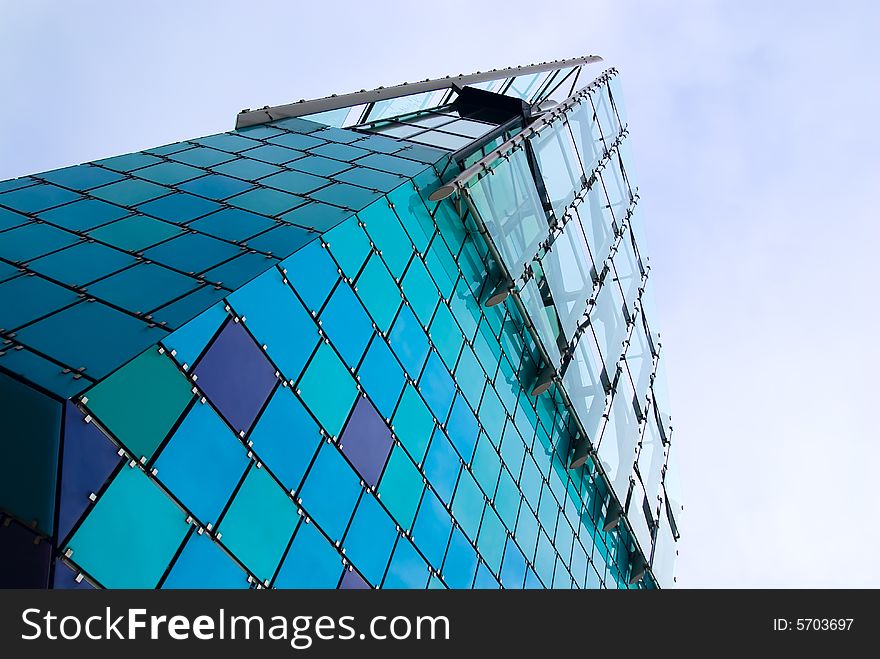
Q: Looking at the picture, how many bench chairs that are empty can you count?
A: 0